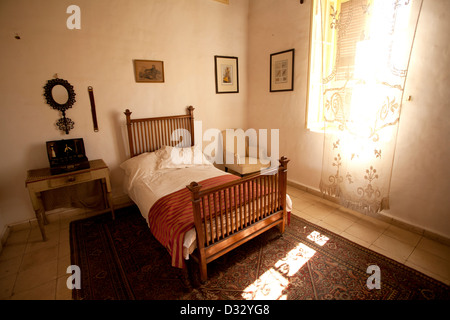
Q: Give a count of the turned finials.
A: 4